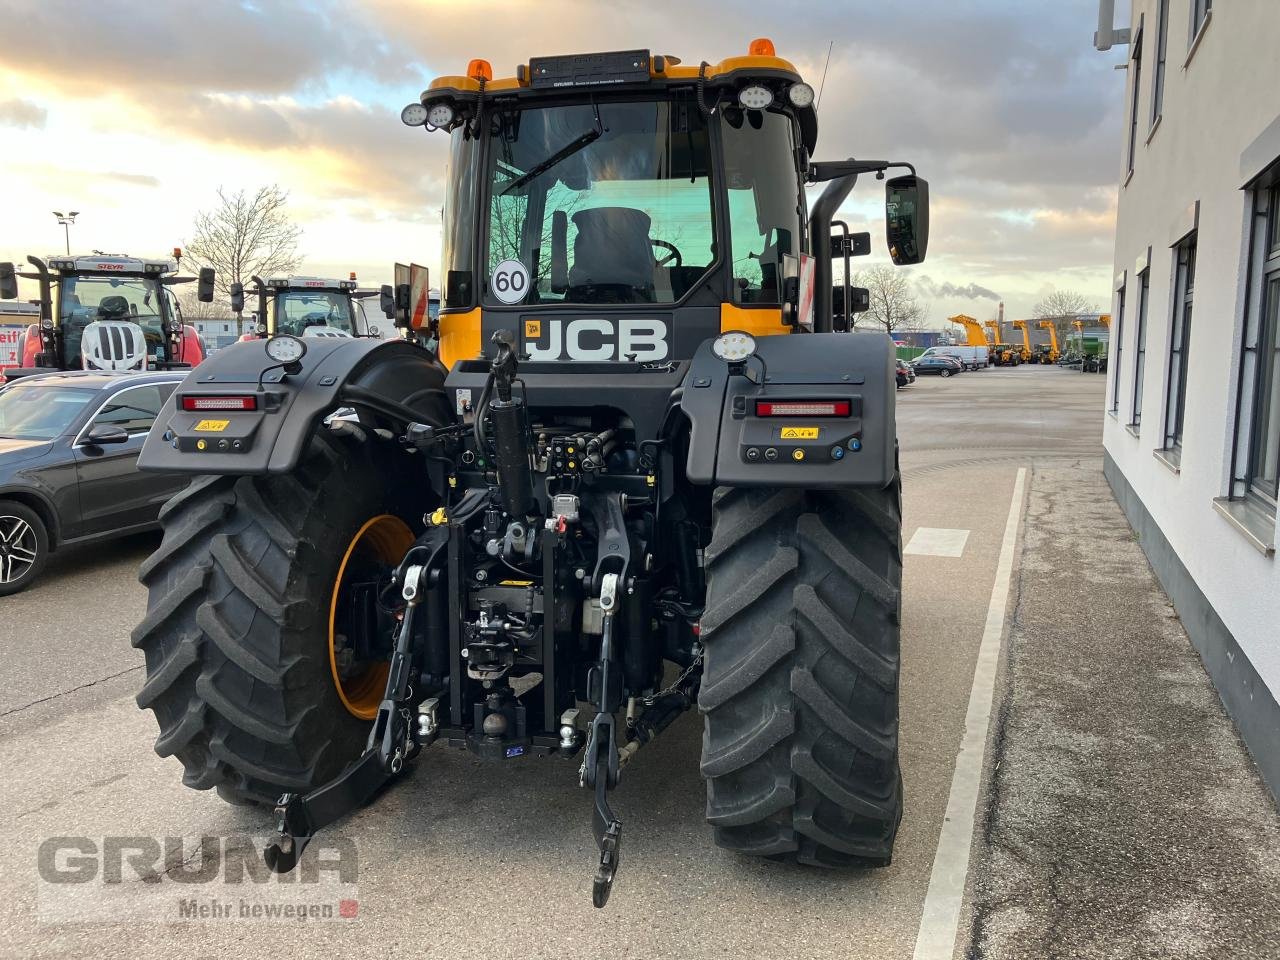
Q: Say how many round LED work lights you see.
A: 6